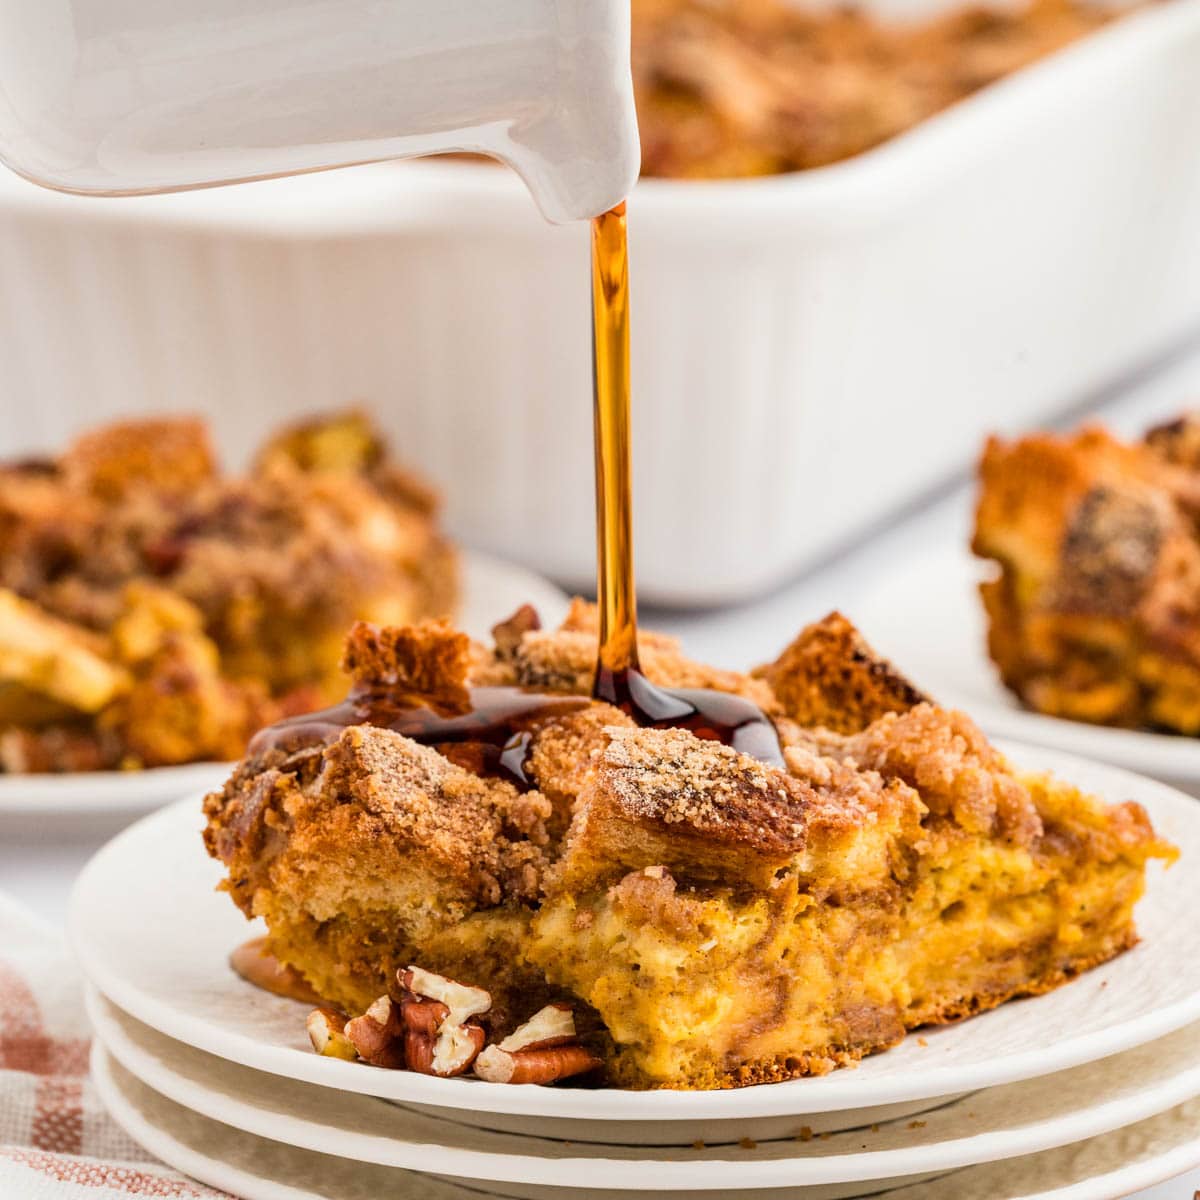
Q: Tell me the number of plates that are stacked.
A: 3